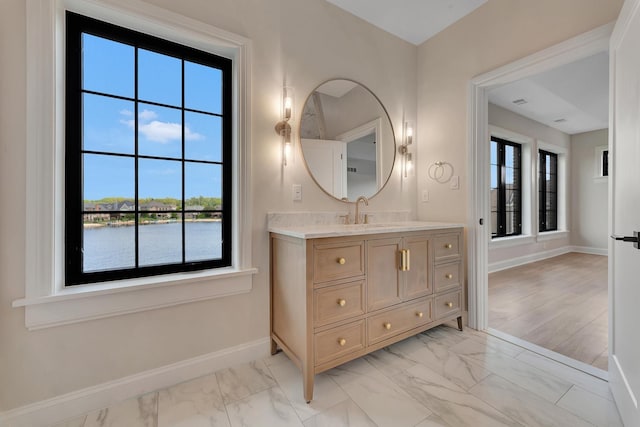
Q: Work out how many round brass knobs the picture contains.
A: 8